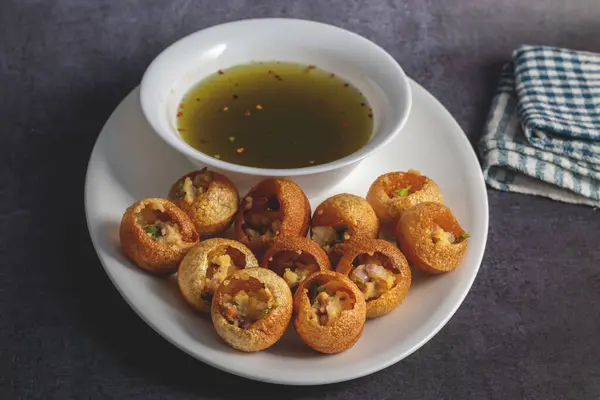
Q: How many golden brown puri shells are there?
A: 11